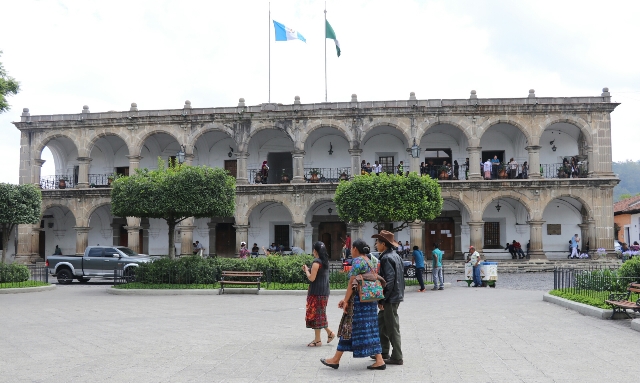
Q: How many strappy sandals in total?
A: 2